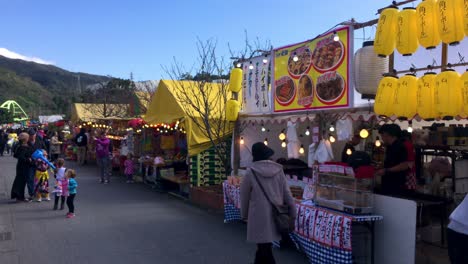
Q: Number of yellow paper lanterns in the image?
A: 12